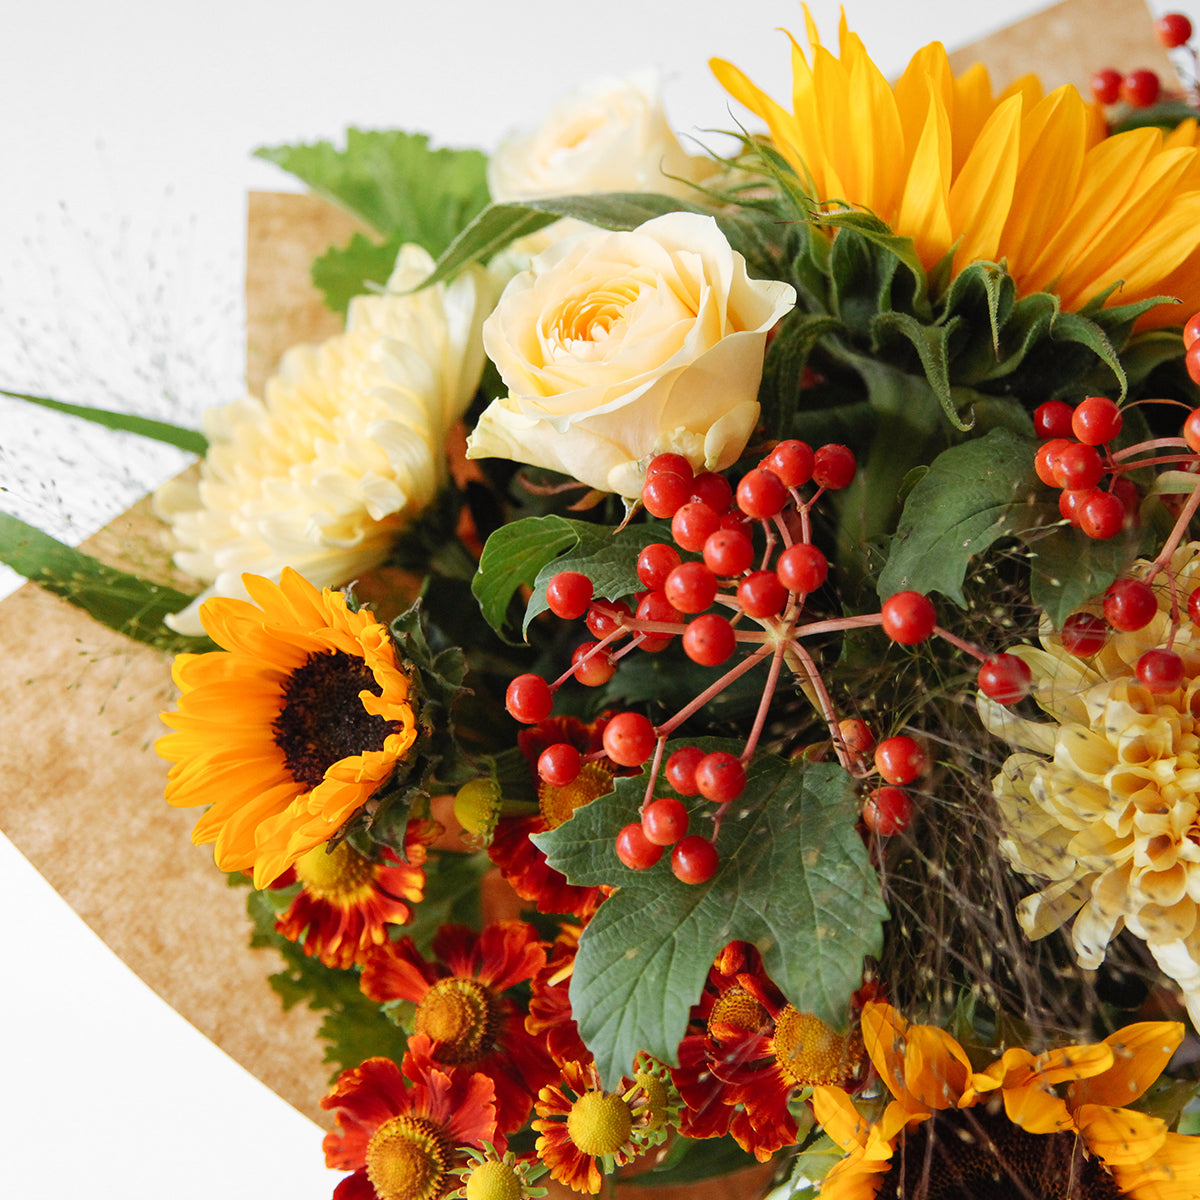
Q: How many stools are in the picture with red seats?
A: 0